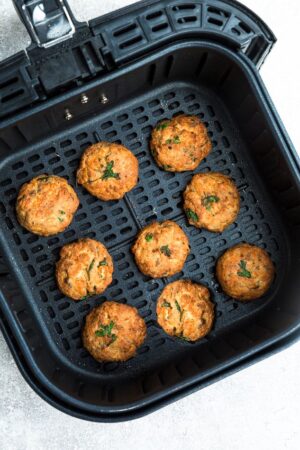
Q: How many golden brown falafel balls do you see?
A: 9